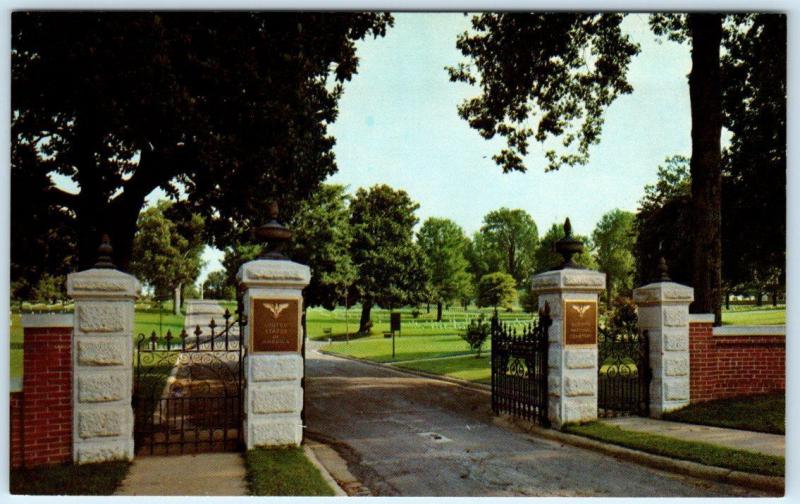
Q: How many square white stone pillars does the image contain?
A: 4